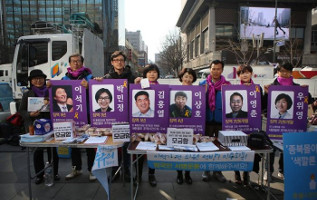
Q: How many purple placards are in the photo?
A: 6